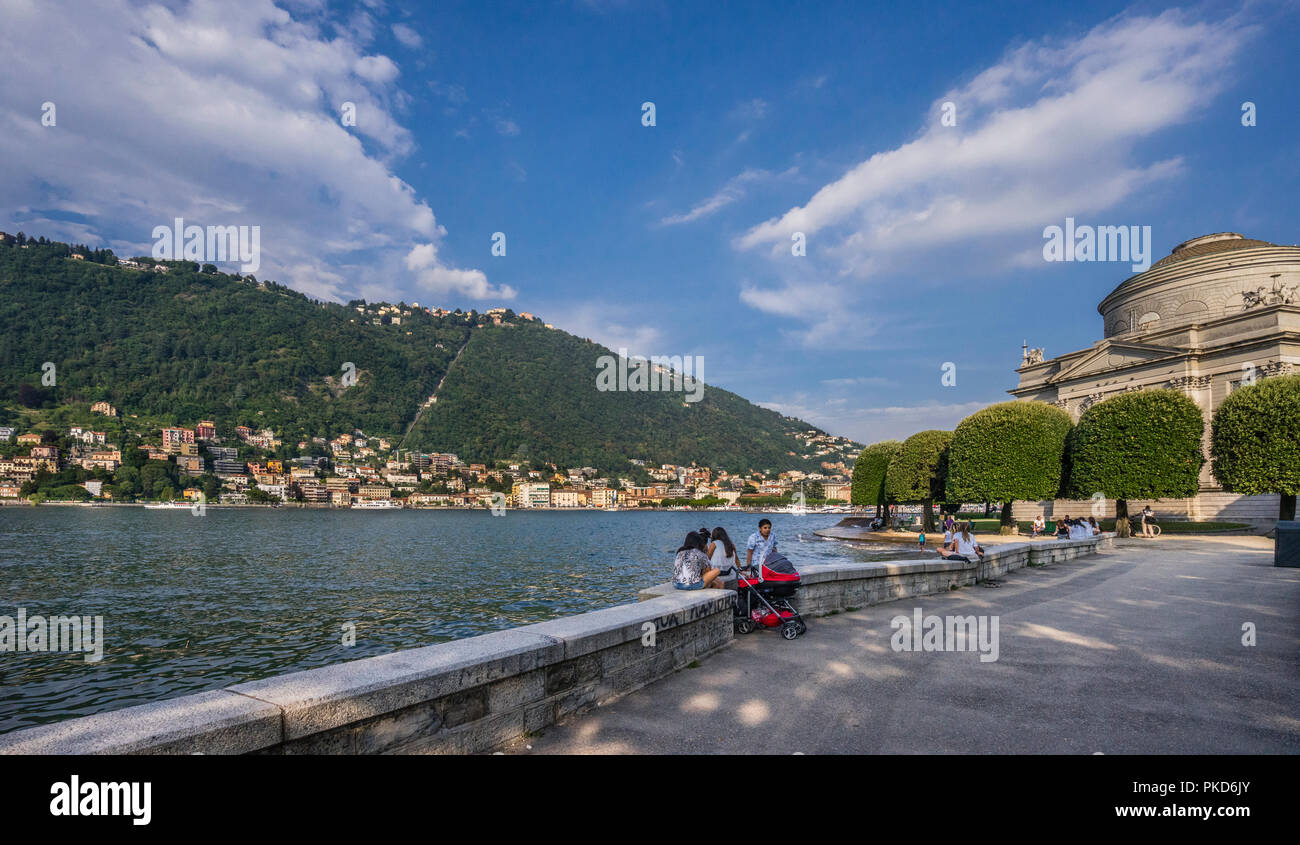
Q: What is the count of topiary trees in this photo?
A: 5